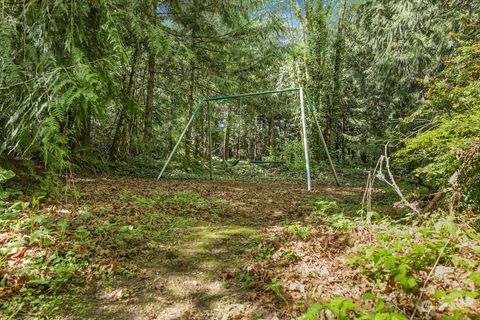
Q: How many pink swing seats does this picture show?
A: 0